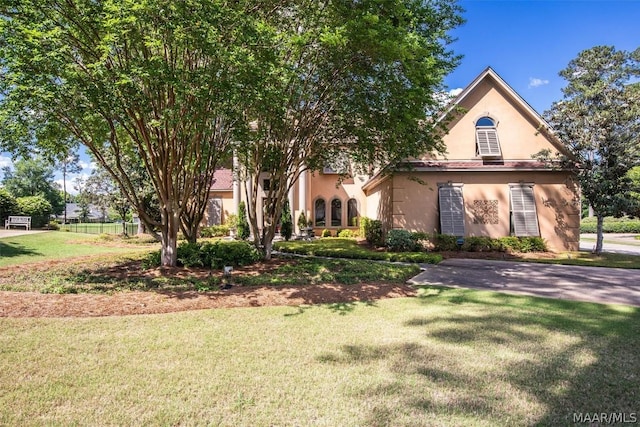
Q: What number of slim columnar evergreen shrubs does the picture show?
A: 2